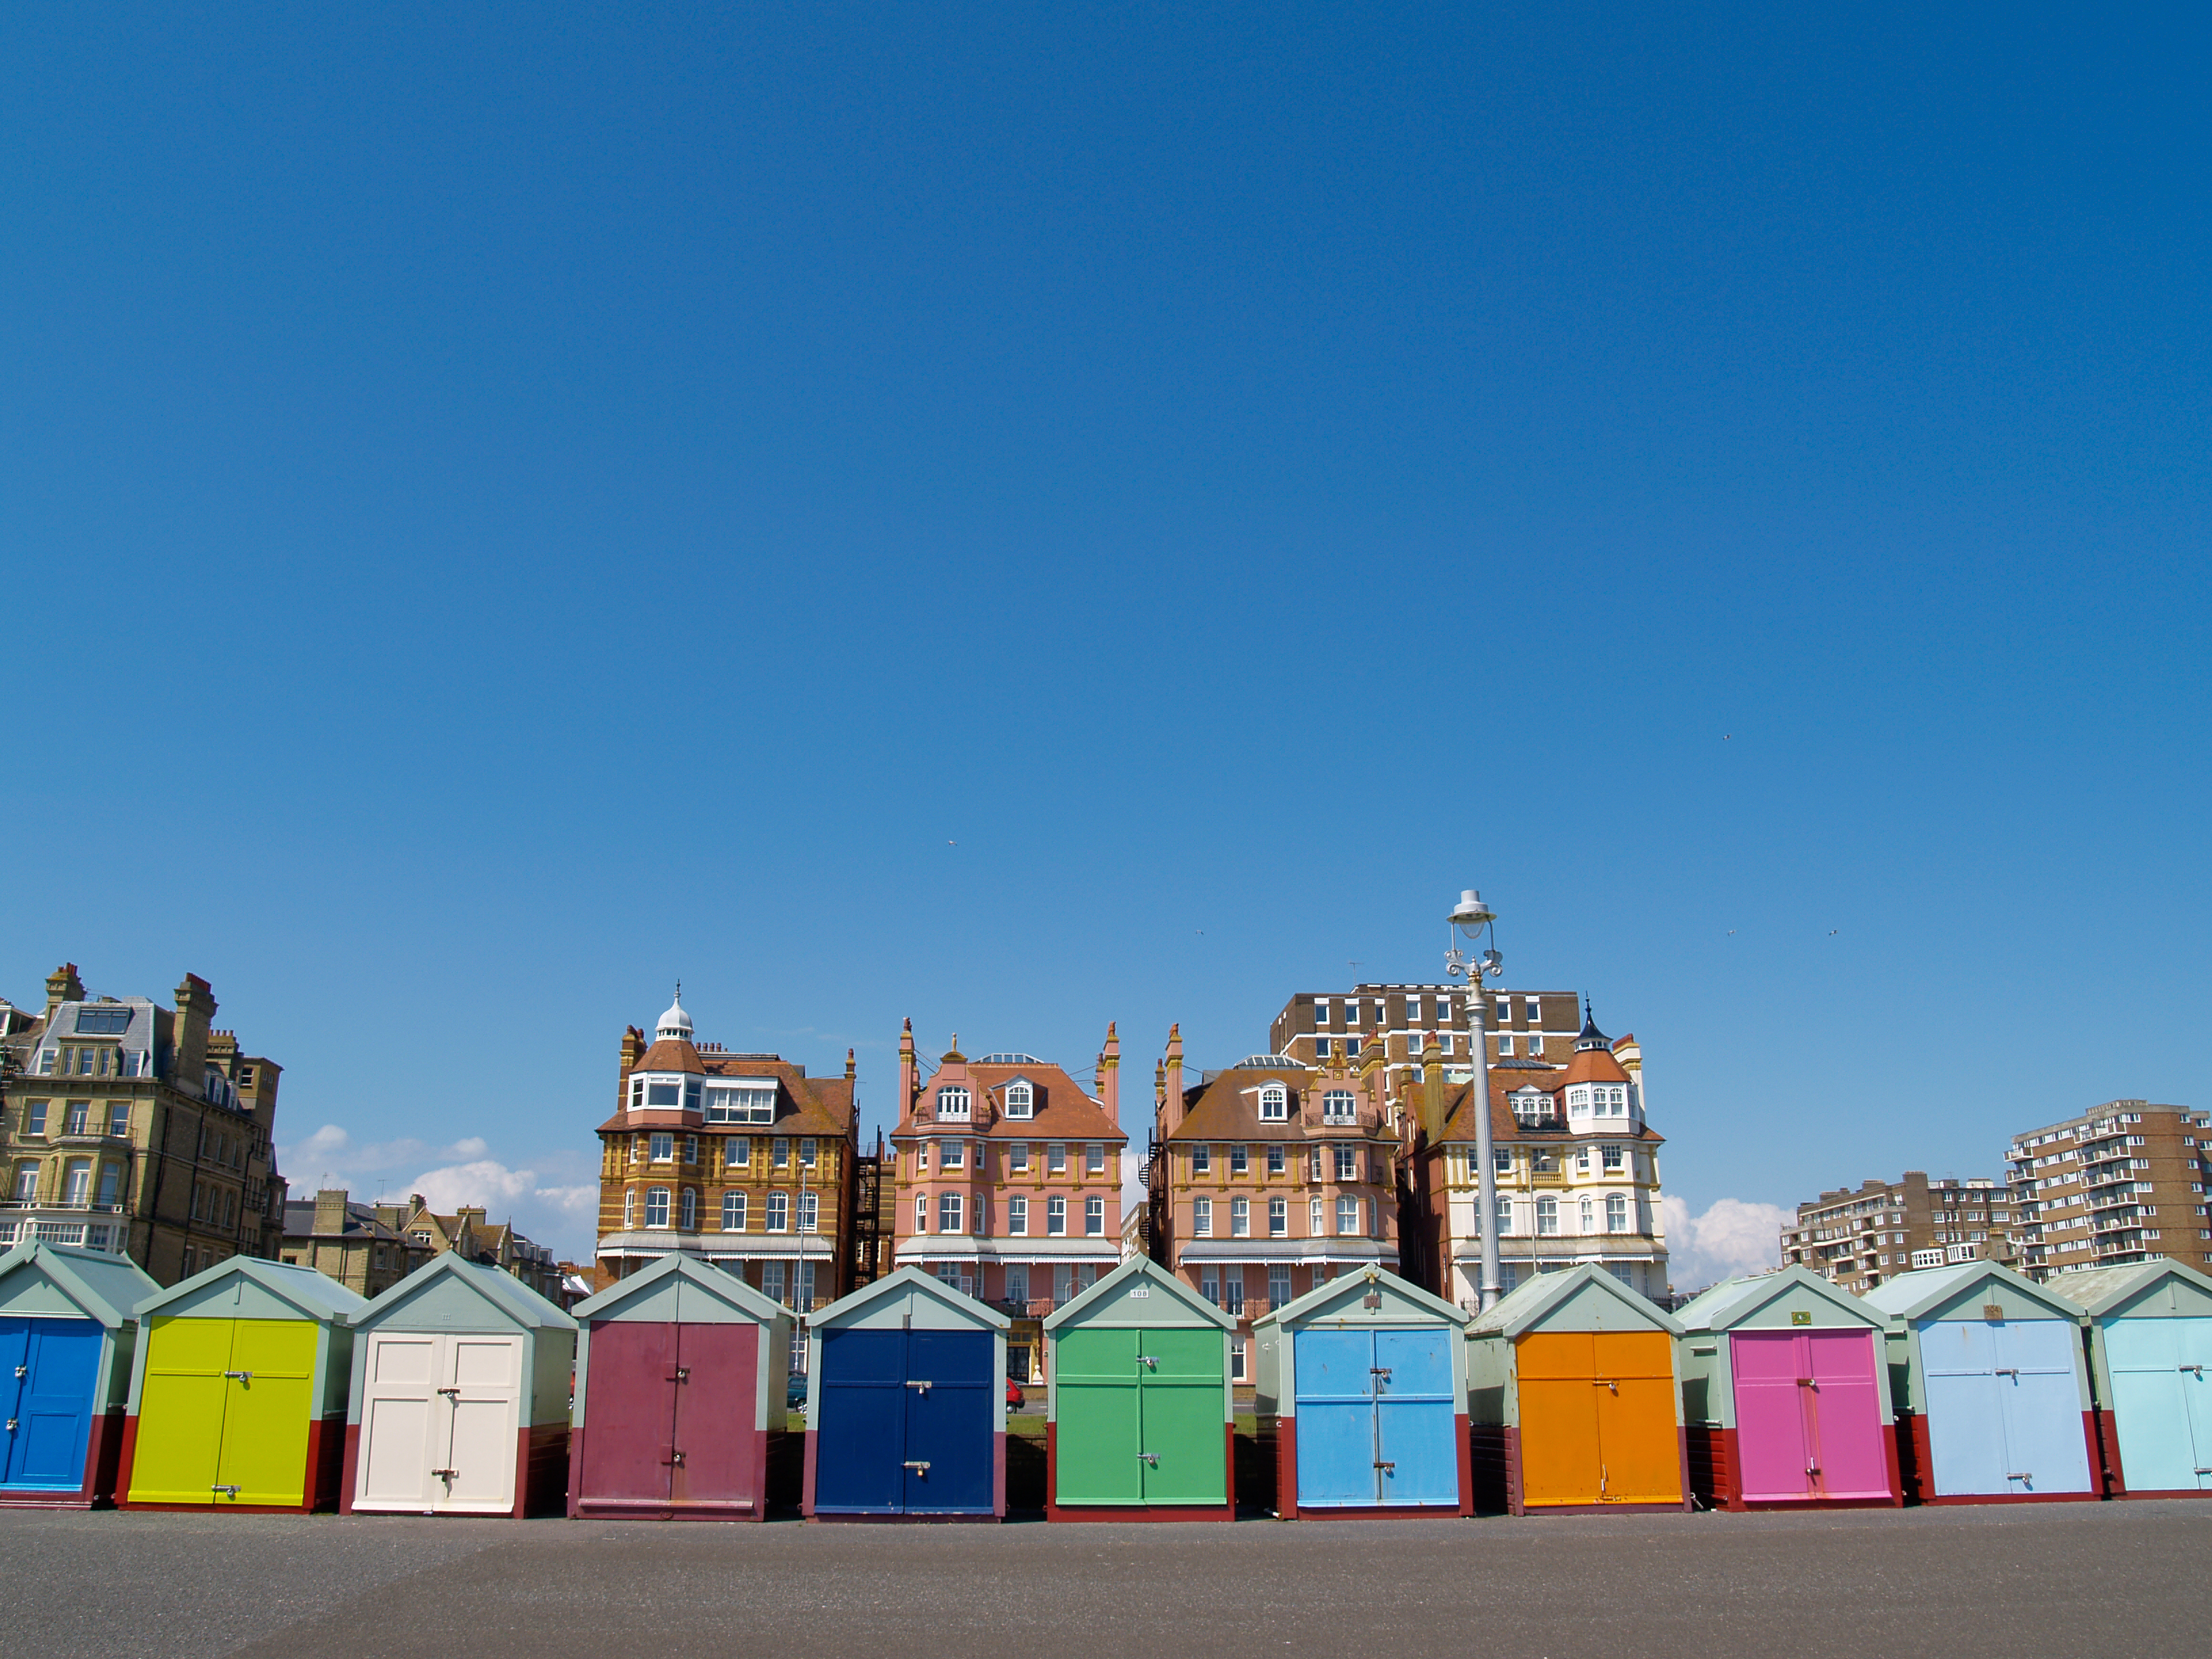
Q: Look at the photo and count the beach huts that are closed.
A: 11